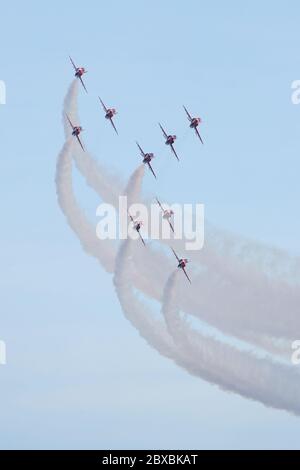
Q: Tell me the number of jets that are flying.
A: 9